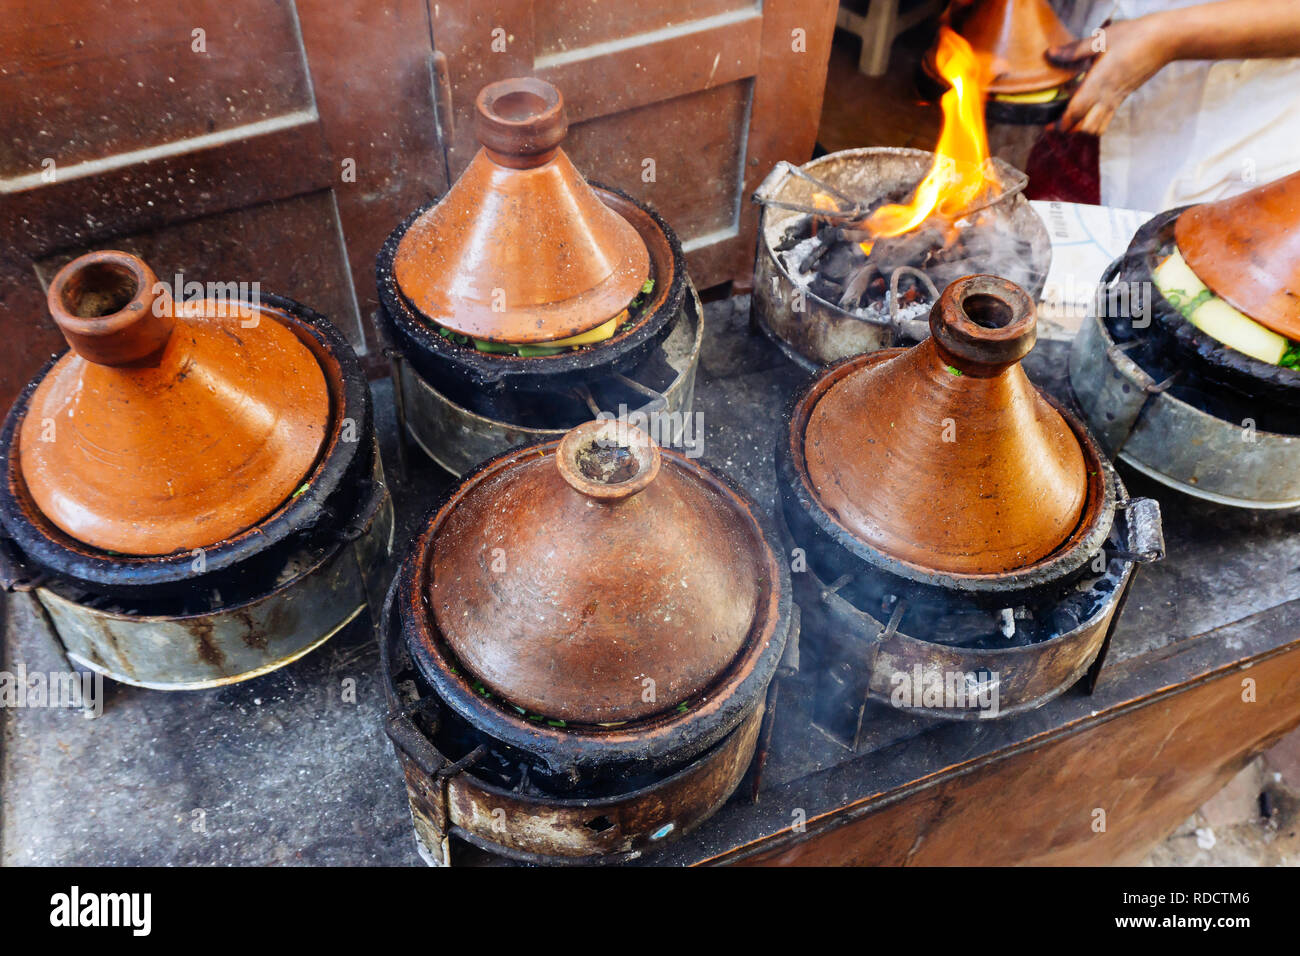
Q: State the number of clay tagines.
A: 6